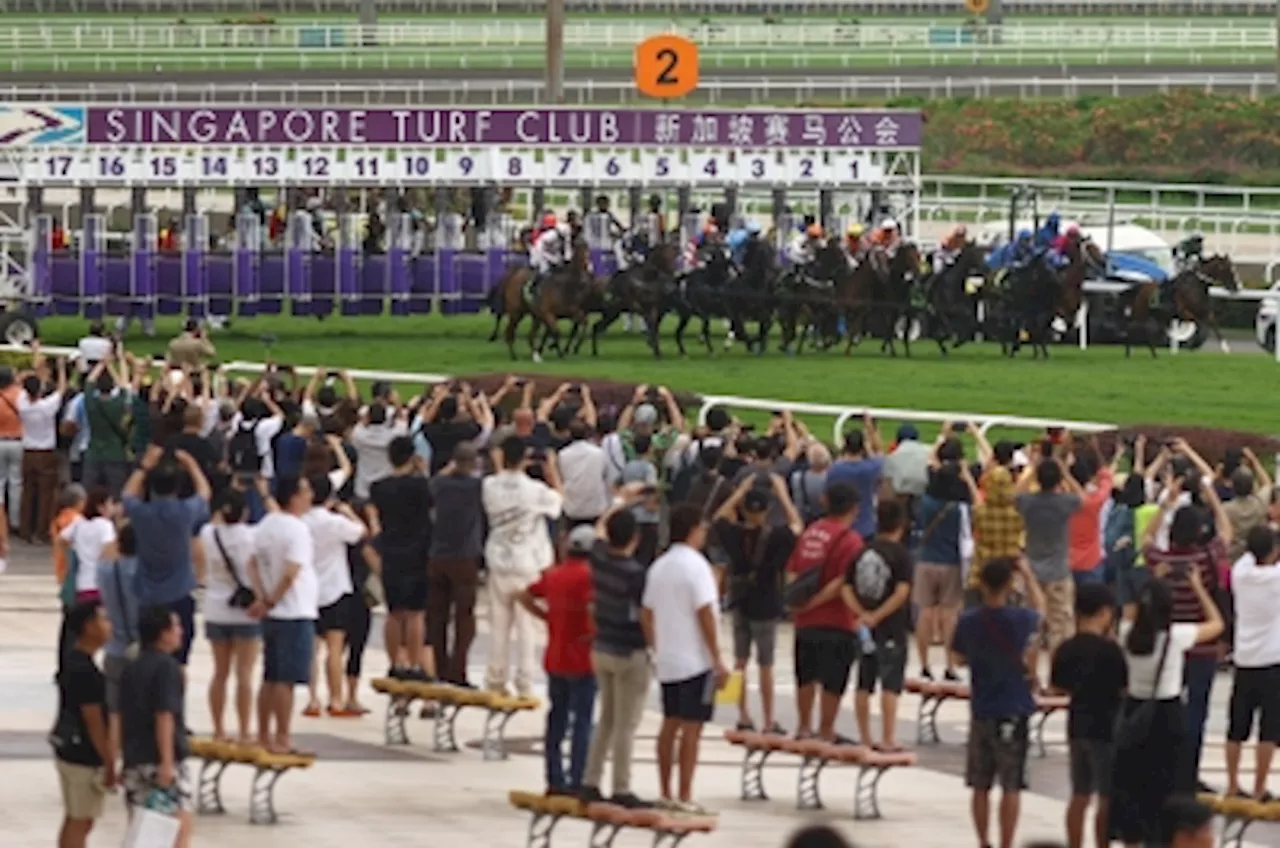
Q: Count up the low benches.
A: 6